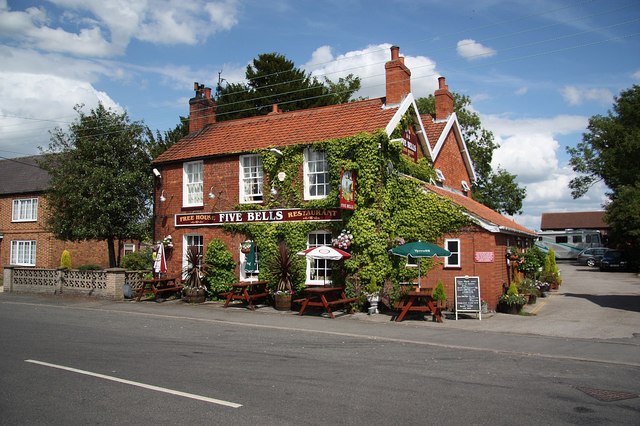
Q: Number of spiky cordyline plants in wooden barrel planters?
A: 2